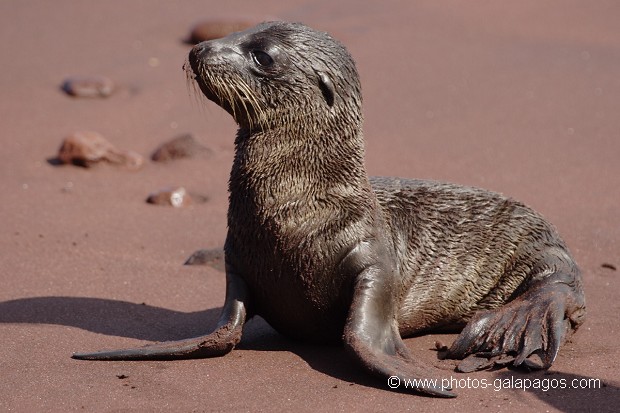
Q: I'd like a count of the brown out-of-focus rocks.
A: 6